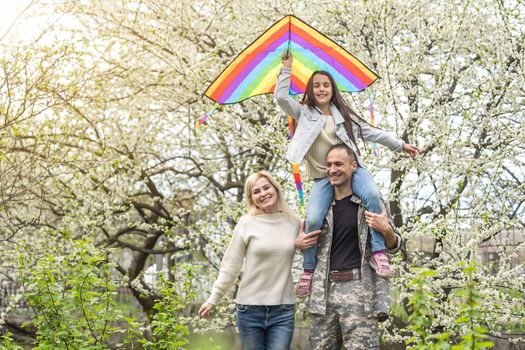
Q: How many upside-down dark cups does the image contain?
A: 0